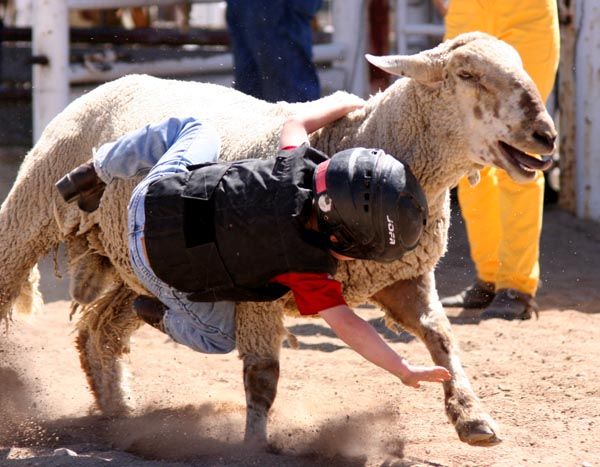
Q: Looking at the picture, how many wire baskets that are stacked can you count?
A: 0